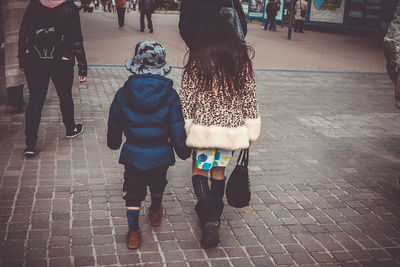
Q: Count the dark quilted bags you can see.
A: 1